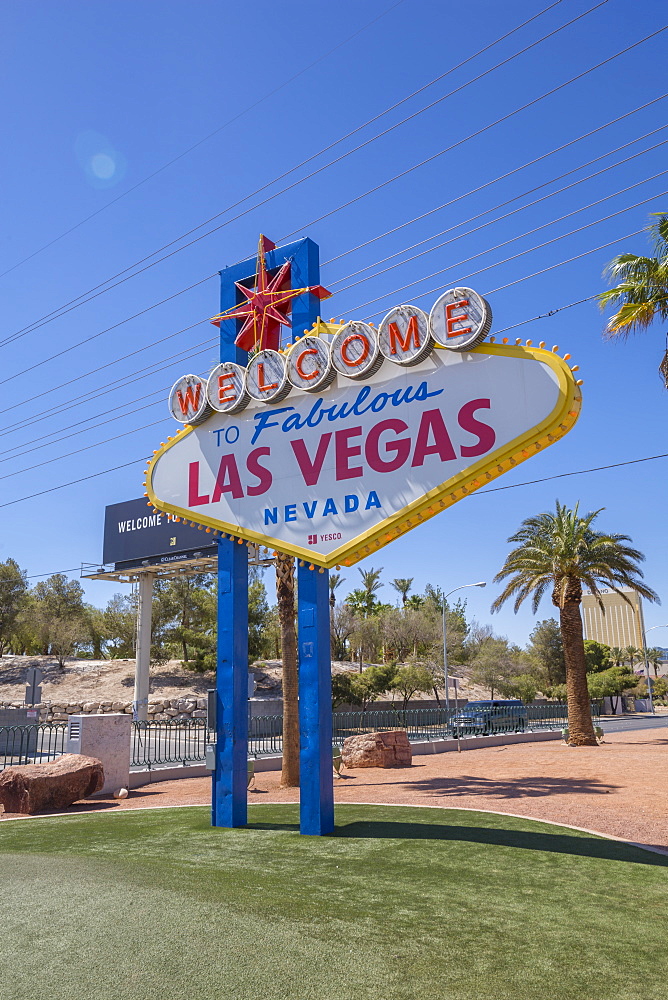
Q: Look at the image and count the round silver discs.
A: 7